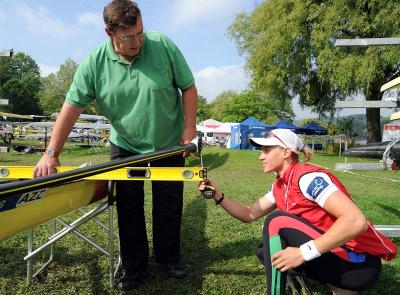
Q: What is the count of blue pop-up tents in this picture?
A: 3